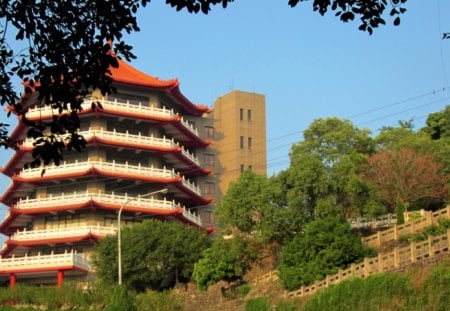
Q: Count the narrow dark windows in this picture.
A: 6